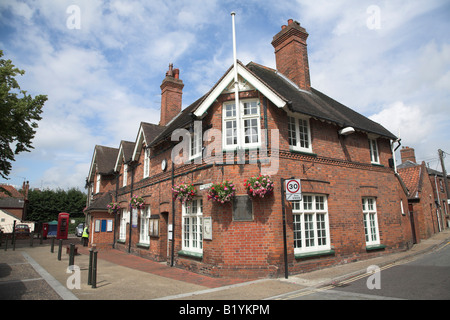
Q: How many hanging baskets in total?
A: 5